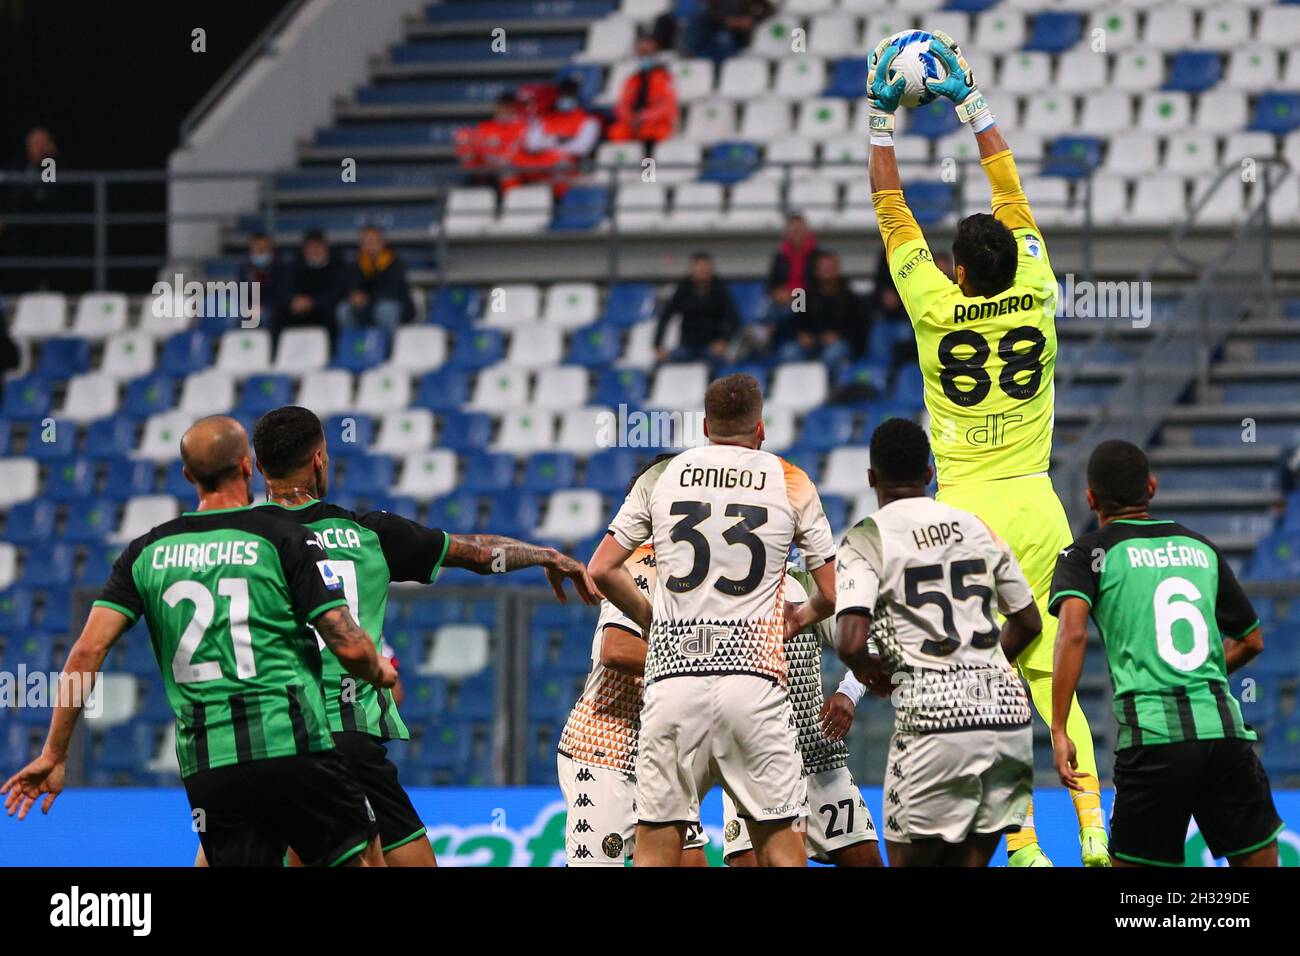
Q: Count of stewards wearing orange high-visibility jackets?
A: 3